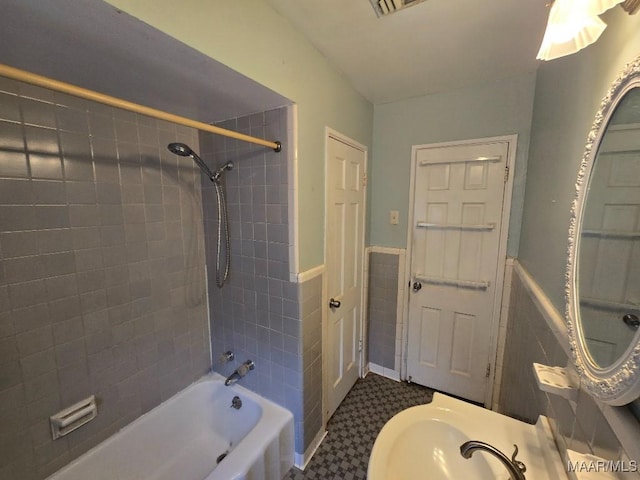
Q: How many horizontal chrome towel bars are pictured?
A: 3